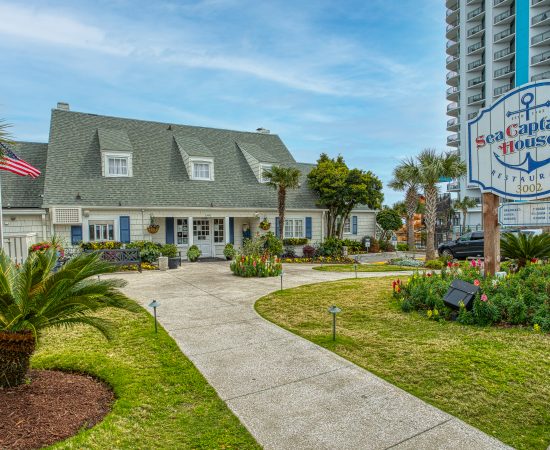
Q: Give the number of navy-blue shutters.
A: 7